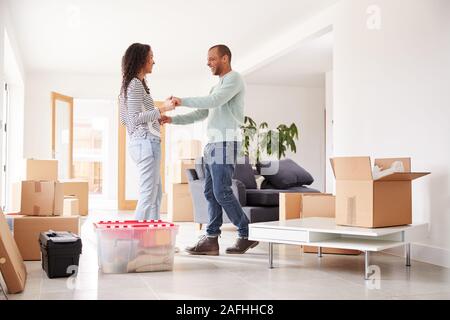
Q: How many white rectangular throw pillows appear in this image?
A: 0